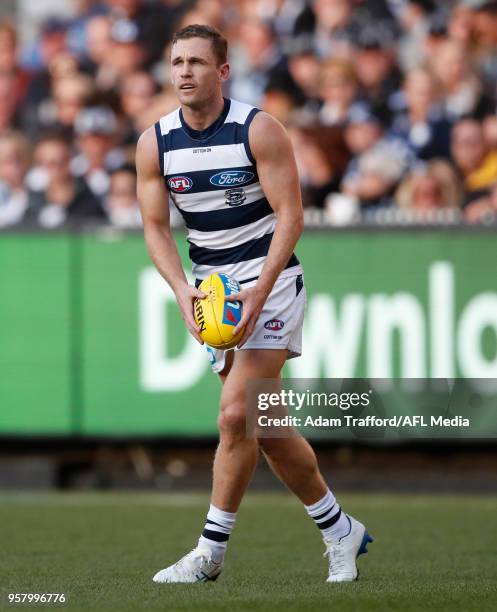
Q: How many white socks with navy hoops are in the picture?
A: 2